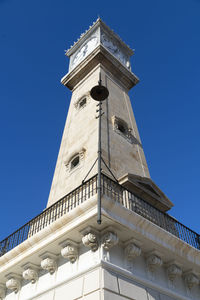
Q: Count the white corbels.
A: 11